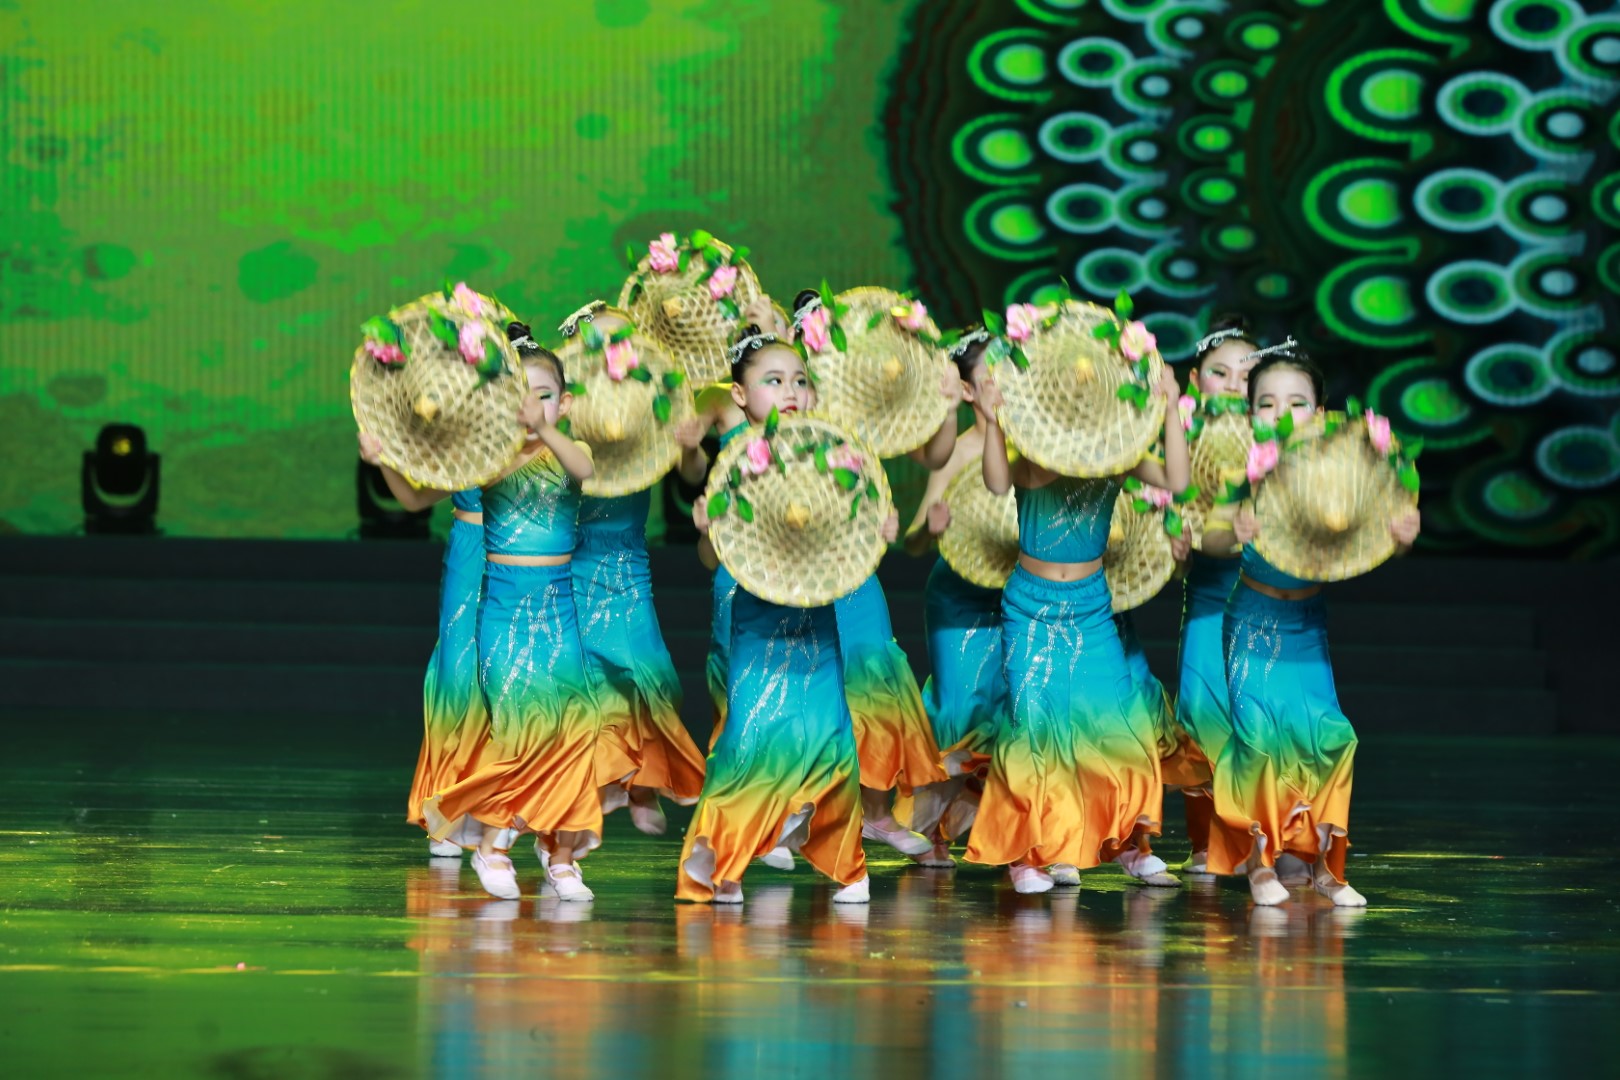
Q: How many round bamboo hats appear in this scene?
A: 11